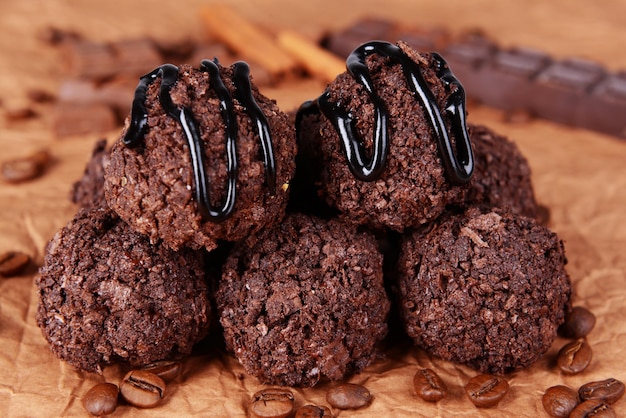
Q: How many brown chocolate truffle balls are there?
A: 7